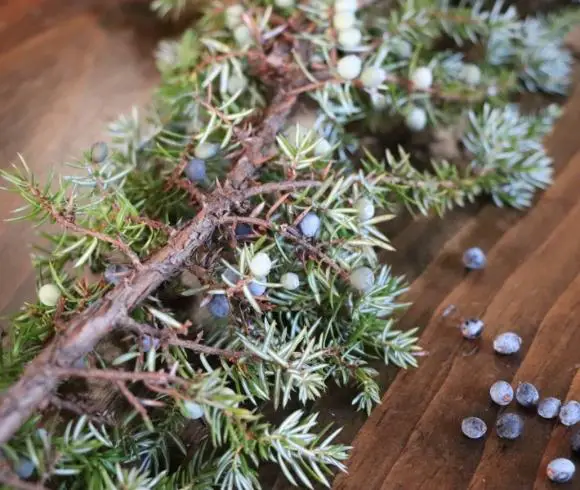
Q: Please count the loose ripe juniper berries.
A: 11